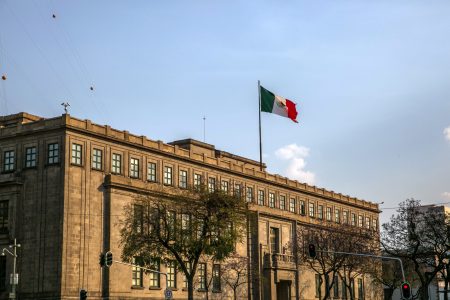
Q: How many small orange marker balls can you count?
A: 3